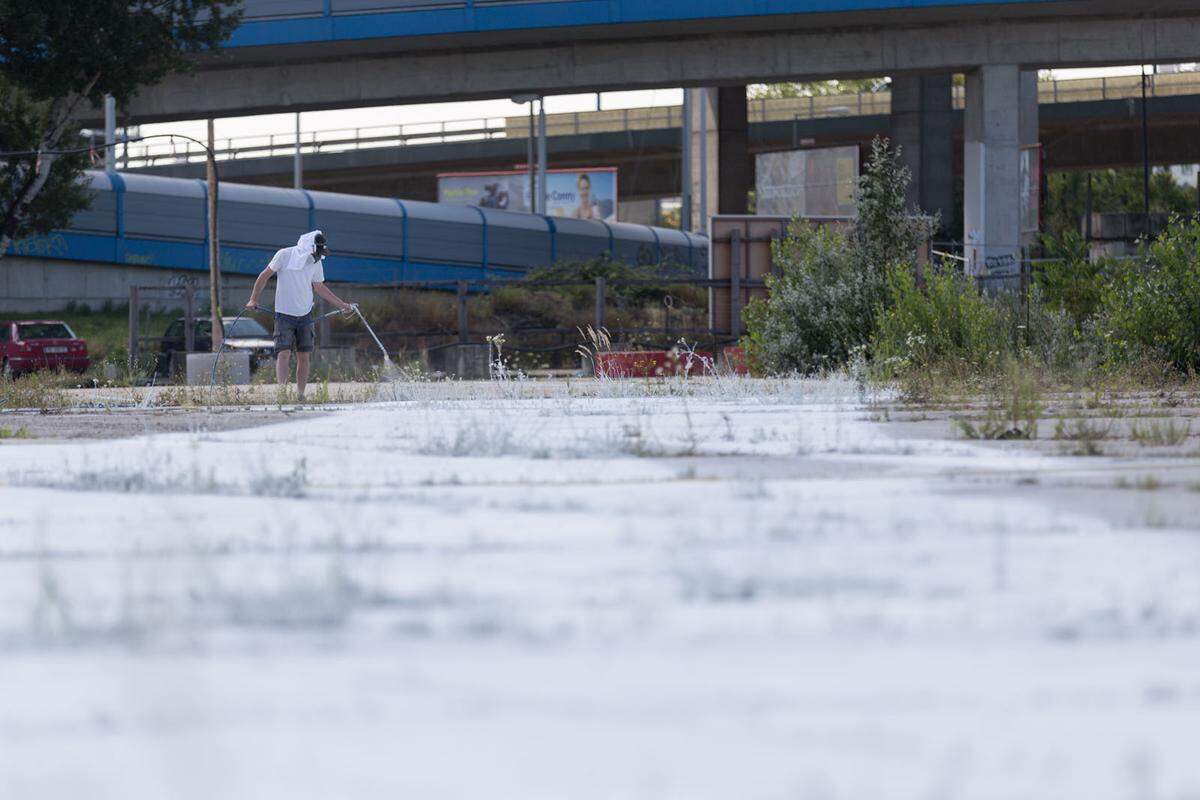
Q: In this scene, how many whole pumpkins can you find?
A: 0